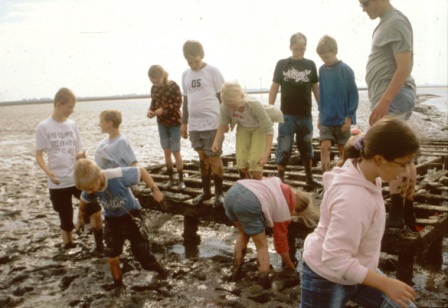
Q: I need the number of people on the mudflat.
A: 11